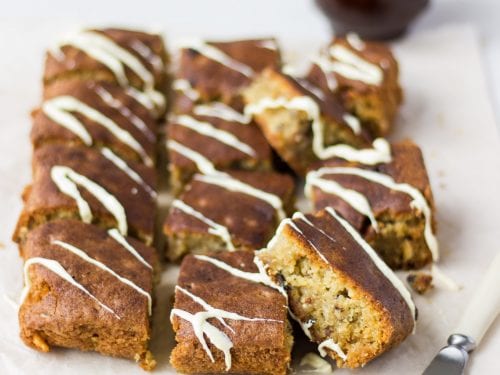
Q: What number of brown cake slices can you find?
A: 12